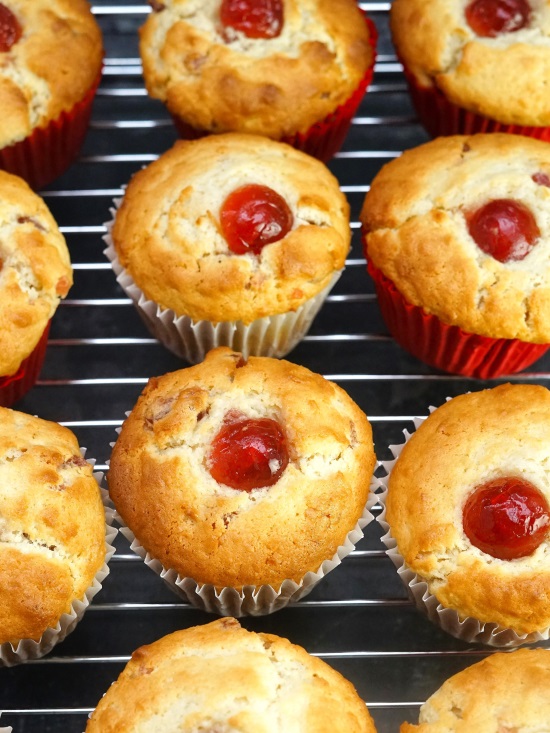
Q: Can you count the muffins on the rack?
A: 11